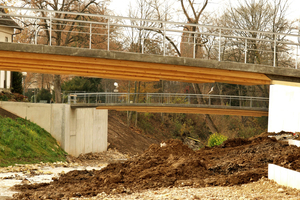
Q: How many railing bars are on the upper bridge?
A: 11